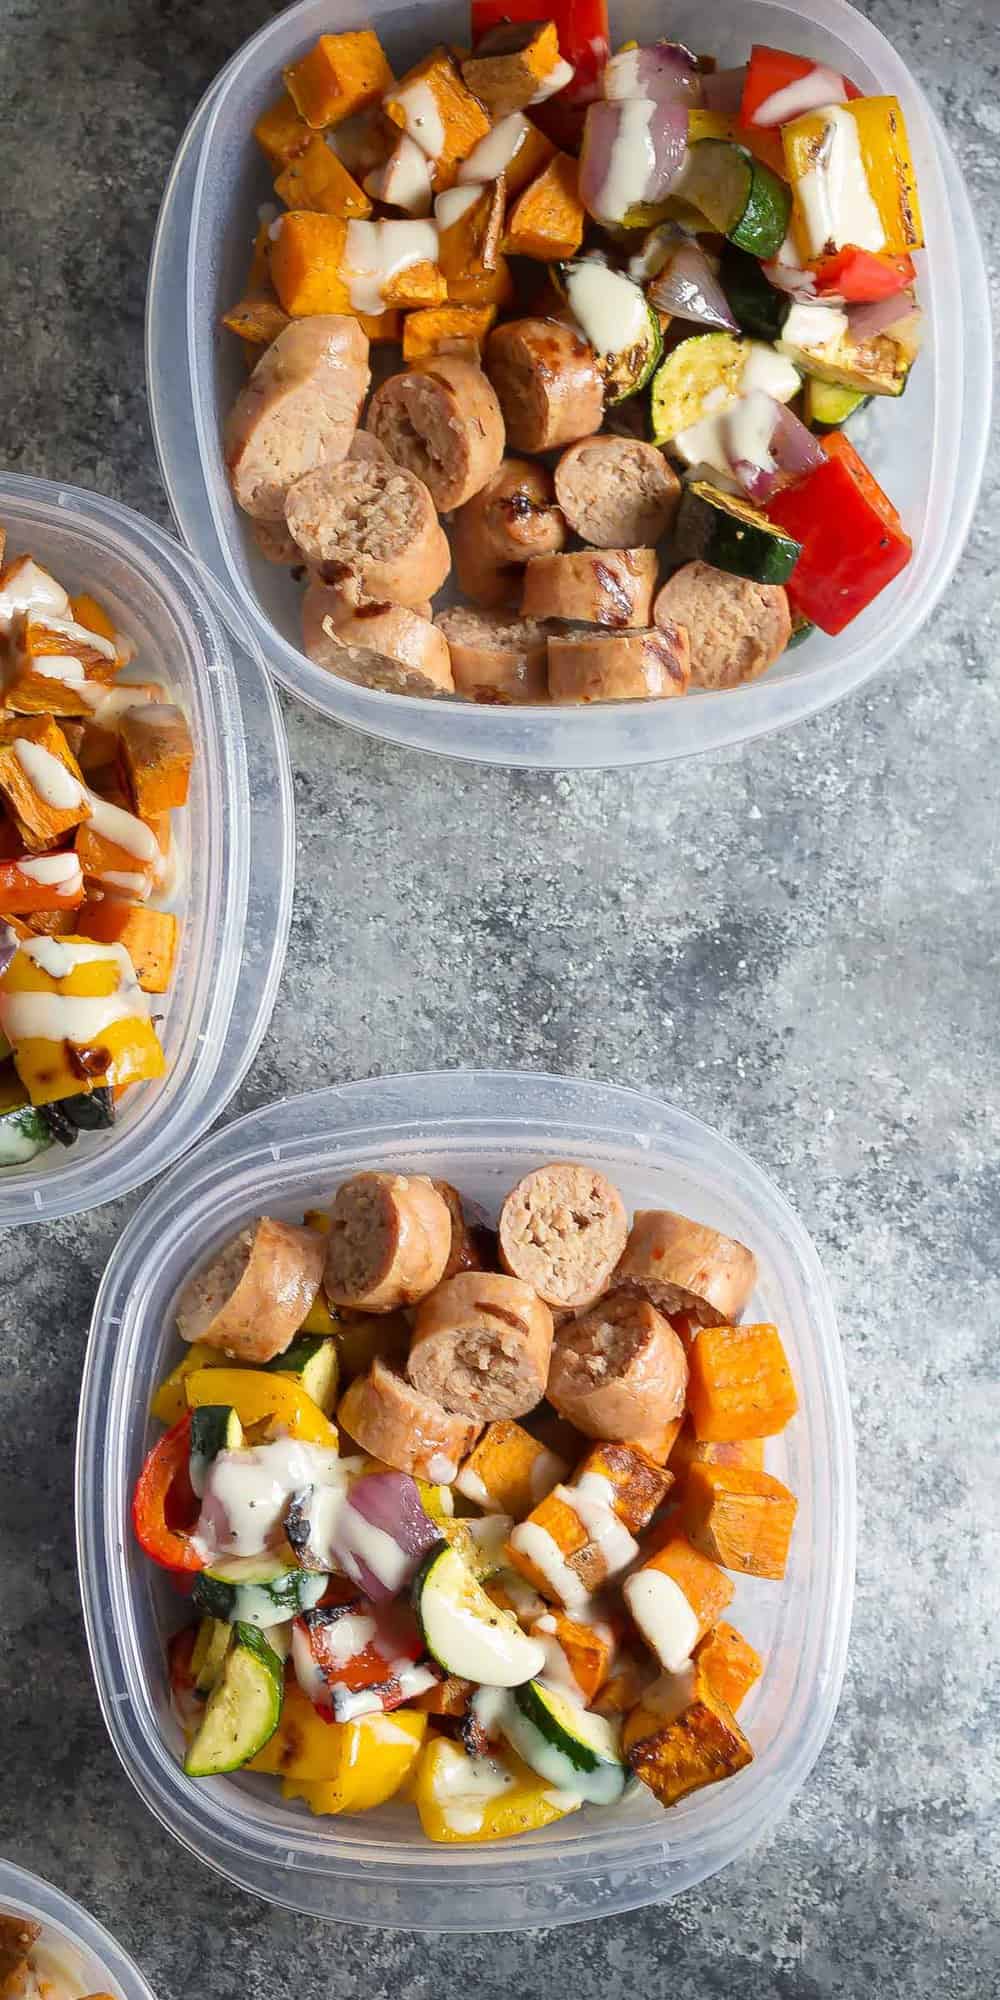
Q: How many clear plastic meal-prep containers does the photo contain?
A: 4